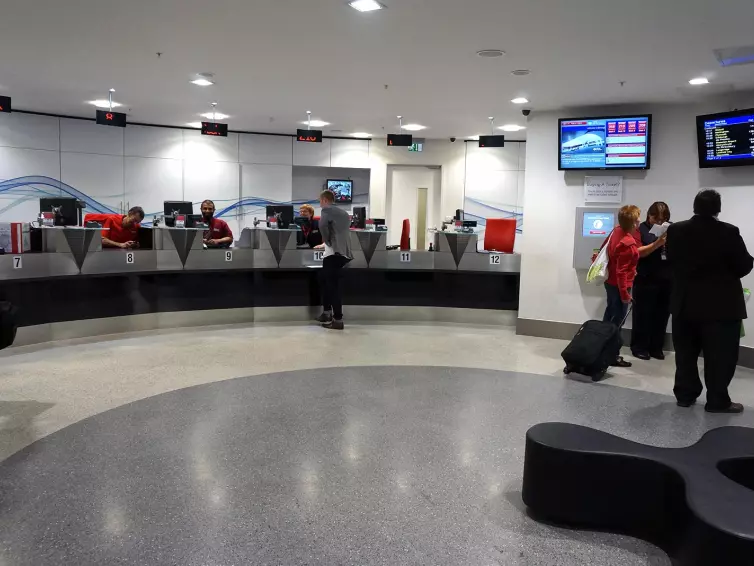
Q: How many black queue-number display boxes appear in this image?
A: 6